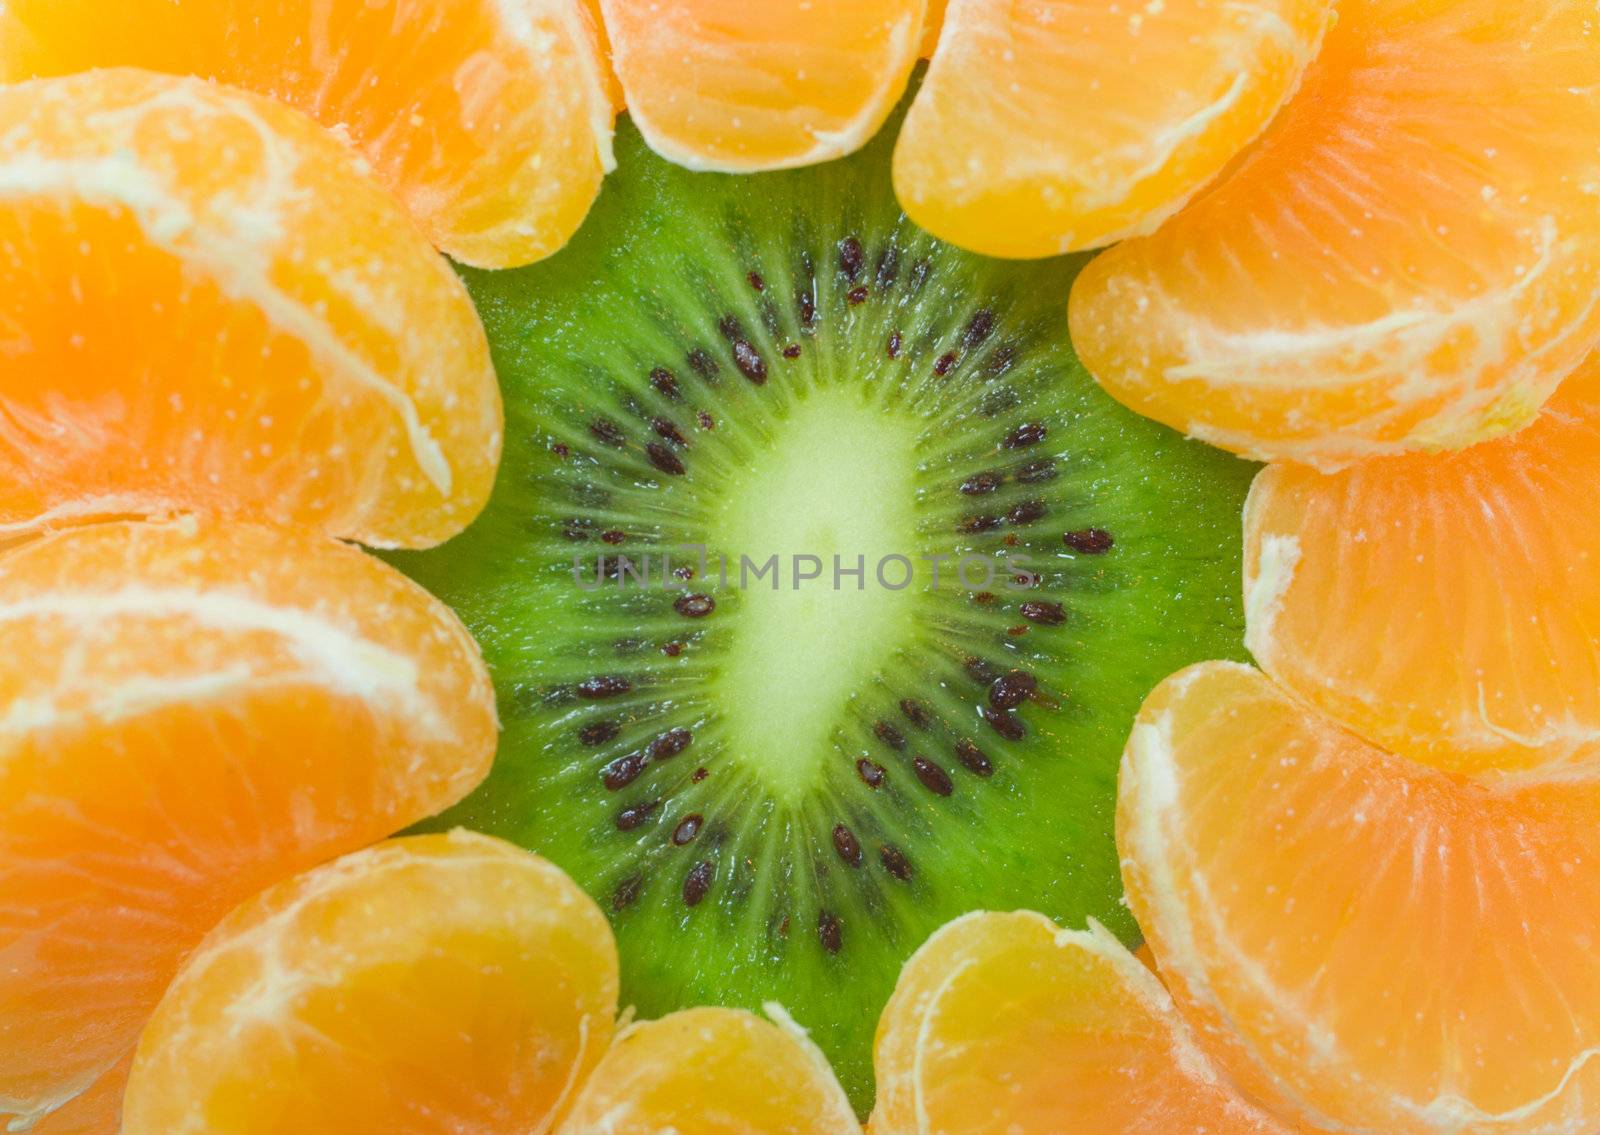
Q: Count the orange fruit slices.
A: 11